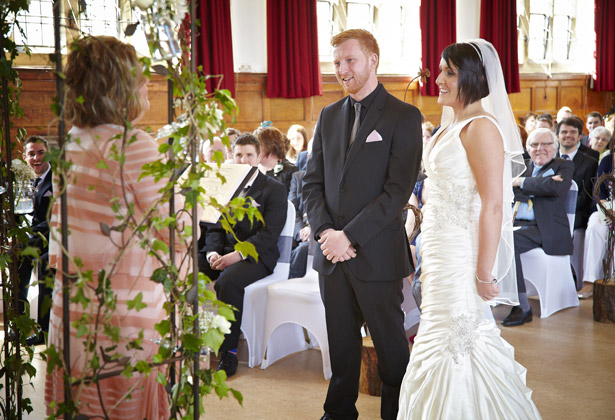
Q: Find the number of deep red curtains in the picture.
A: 5